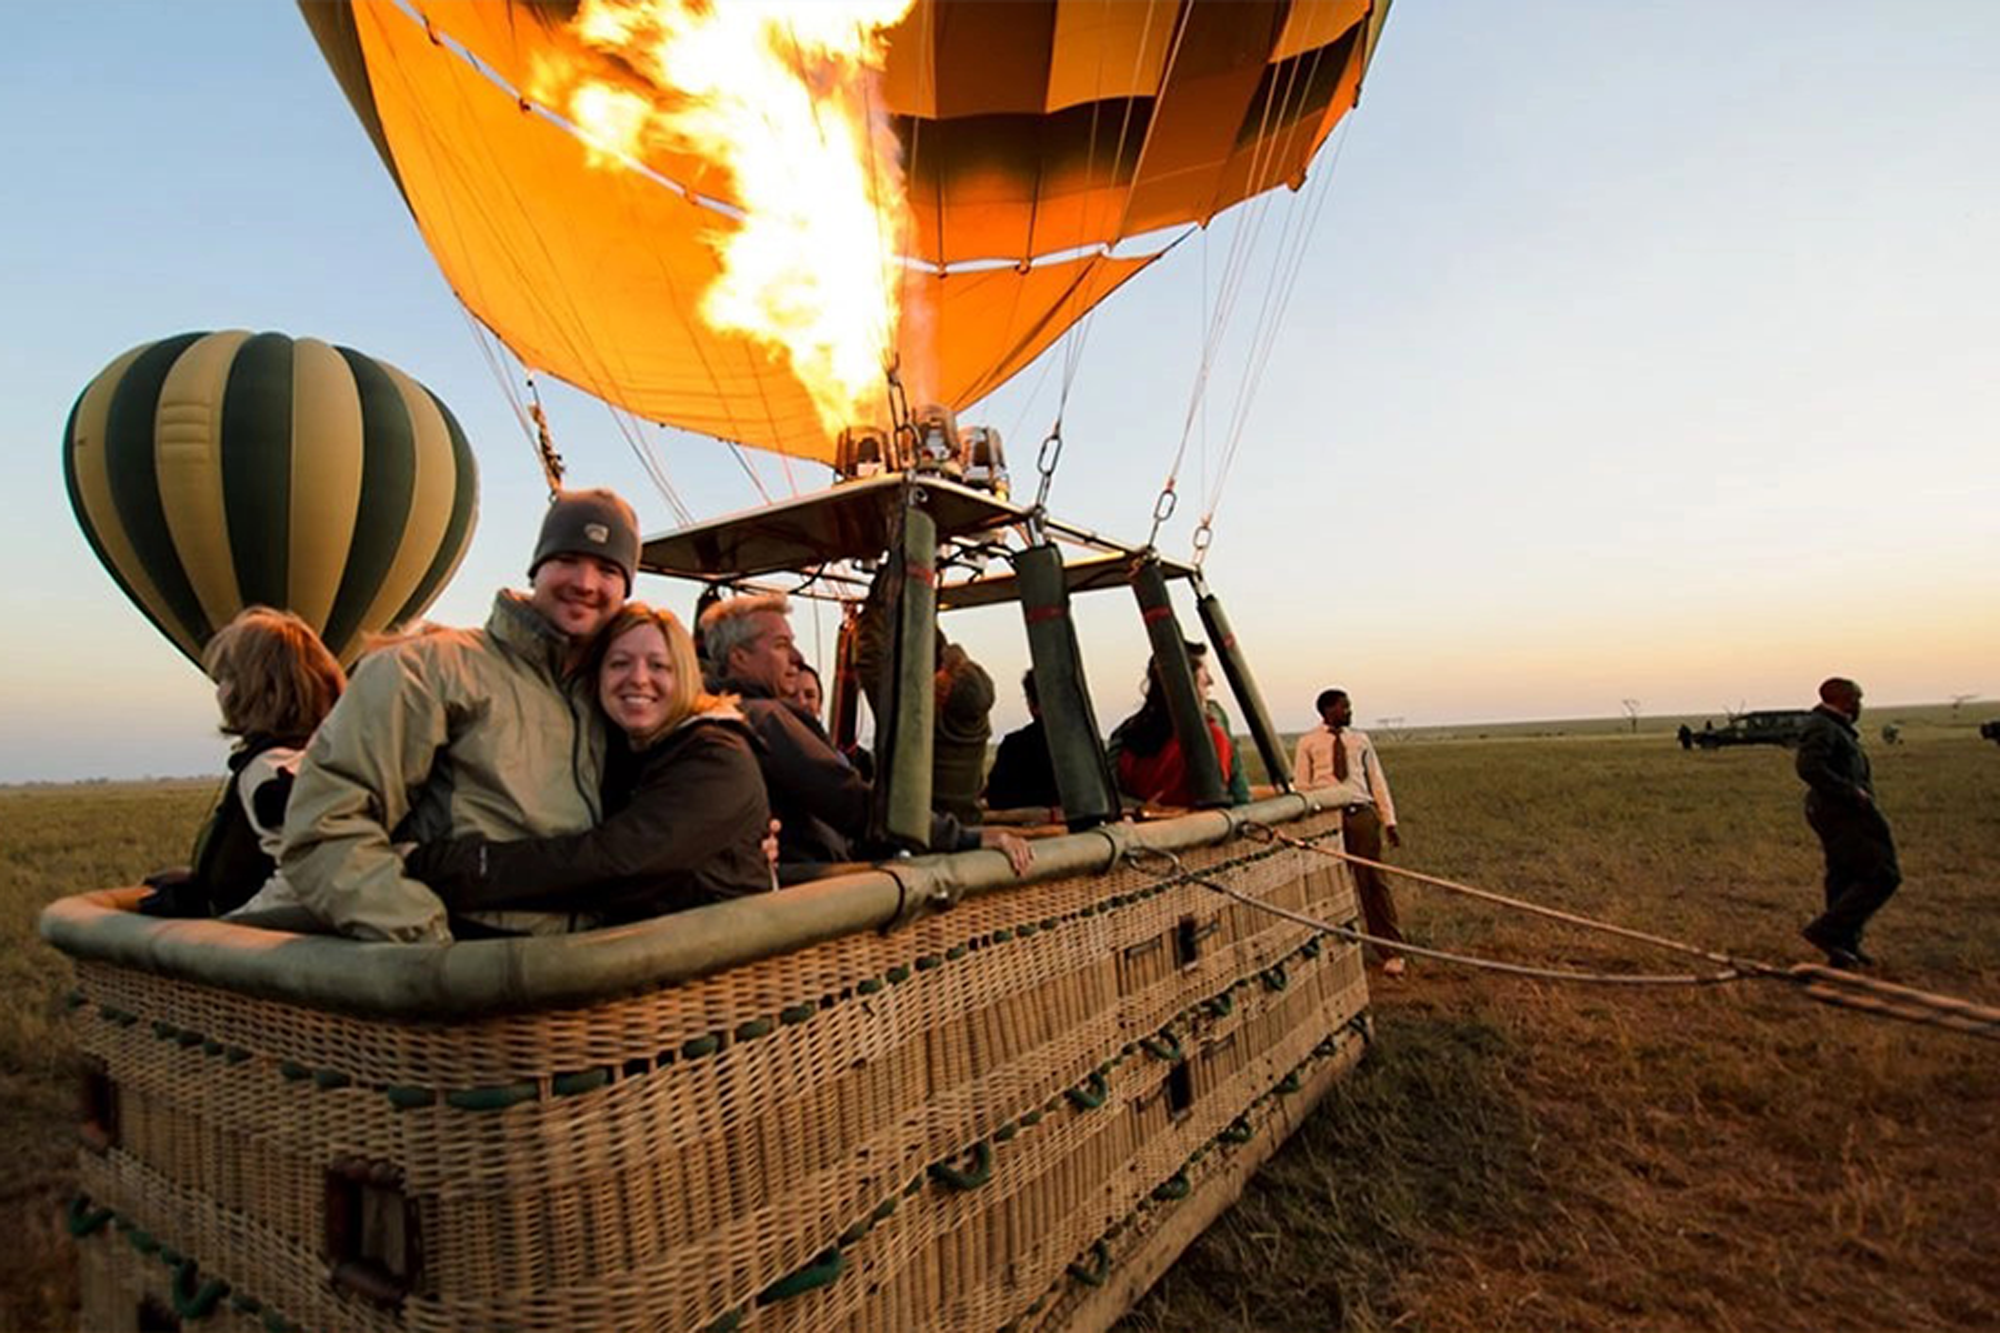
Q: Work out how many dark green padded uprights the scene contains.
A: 4